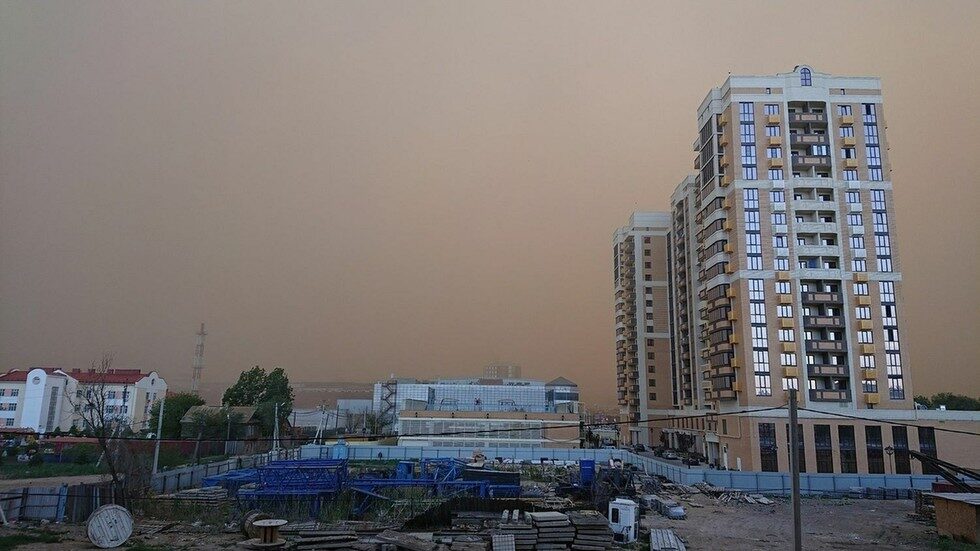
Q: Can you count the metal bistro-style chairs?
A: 0